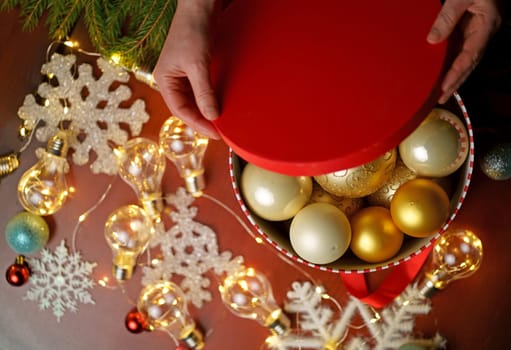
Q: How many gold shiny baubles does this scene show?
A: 2